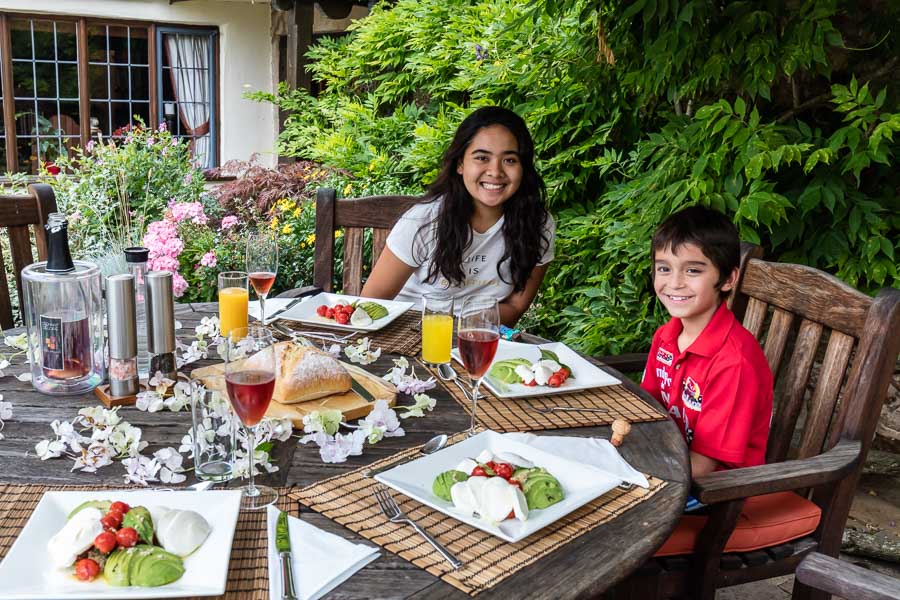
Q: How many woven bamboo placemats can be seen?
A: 4